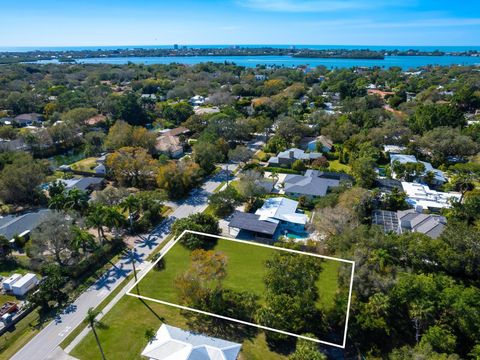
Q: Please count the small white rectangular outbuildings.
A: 2